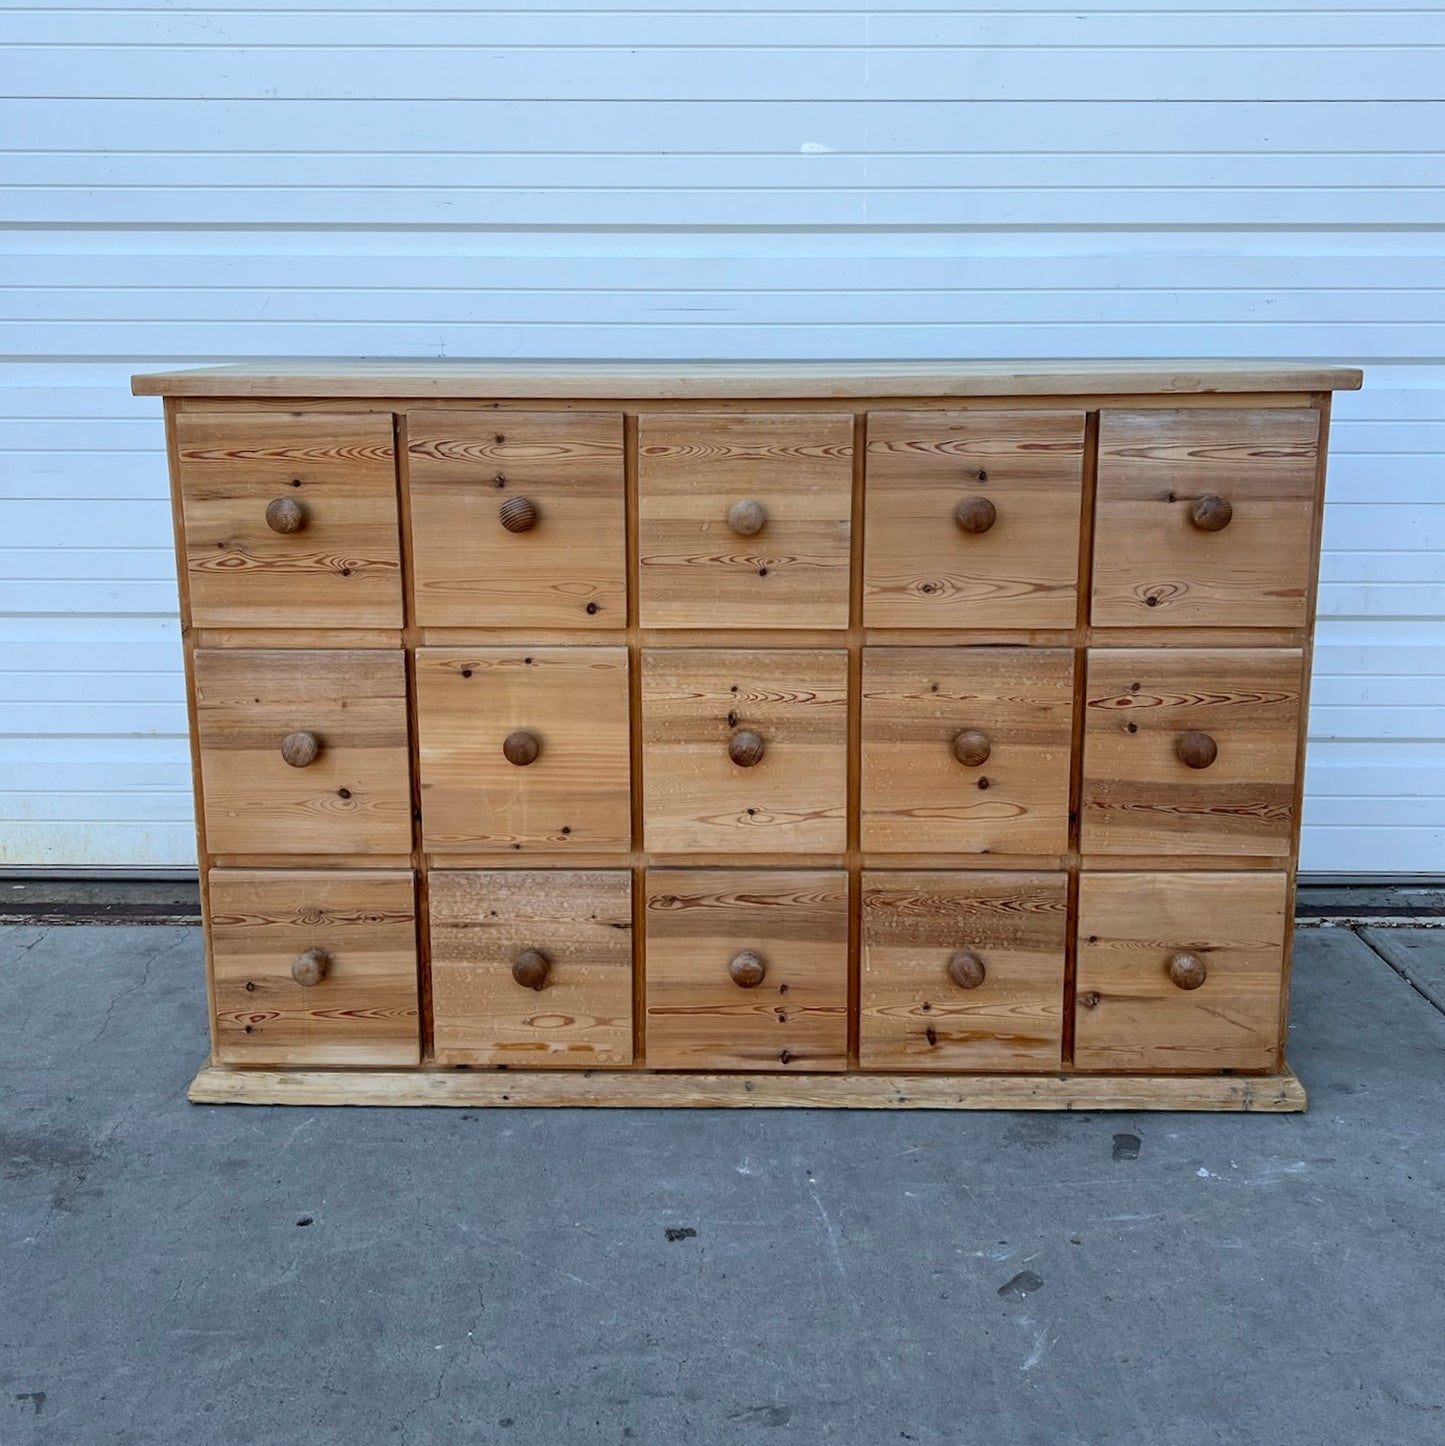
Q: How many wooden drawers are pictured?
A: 15